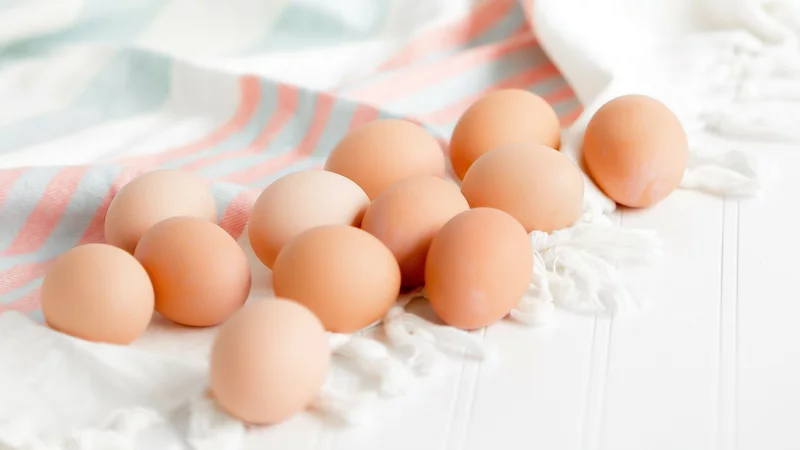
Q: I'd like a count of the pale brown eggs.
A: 12